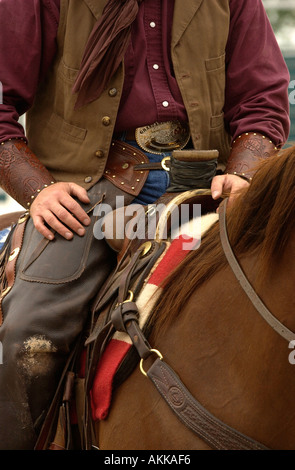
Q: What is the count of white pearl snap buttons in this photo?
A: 3